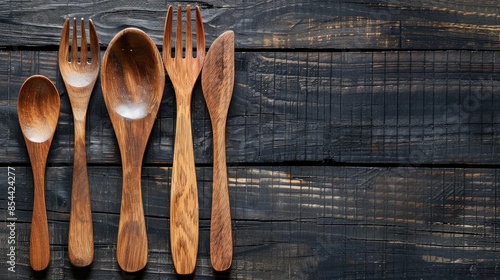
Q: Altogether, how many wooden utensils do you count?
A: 5